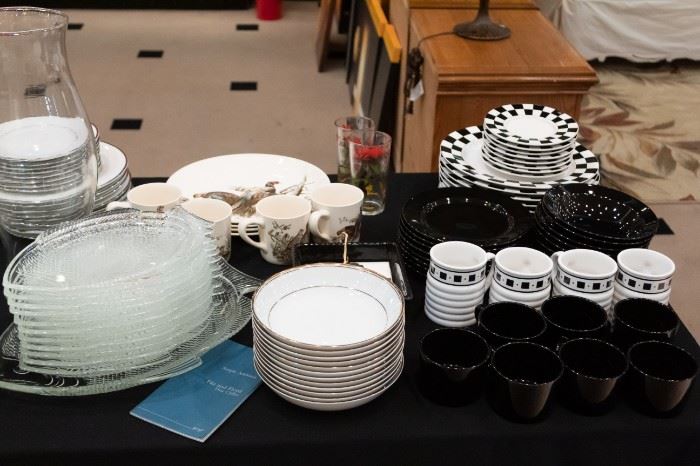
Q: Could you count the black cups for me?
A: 7